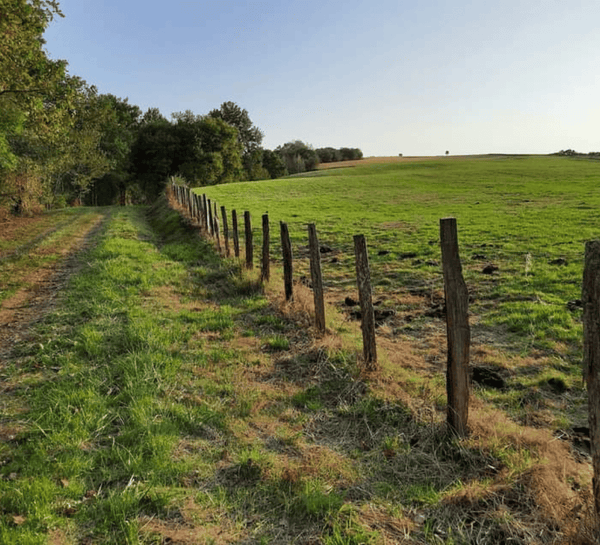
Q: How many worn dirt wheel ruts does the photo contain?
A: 2